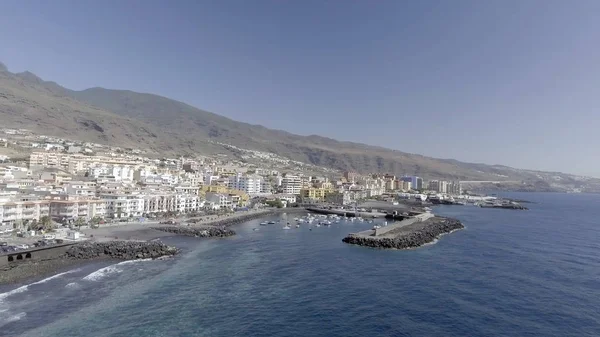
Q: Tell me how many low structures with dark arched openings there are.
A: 1